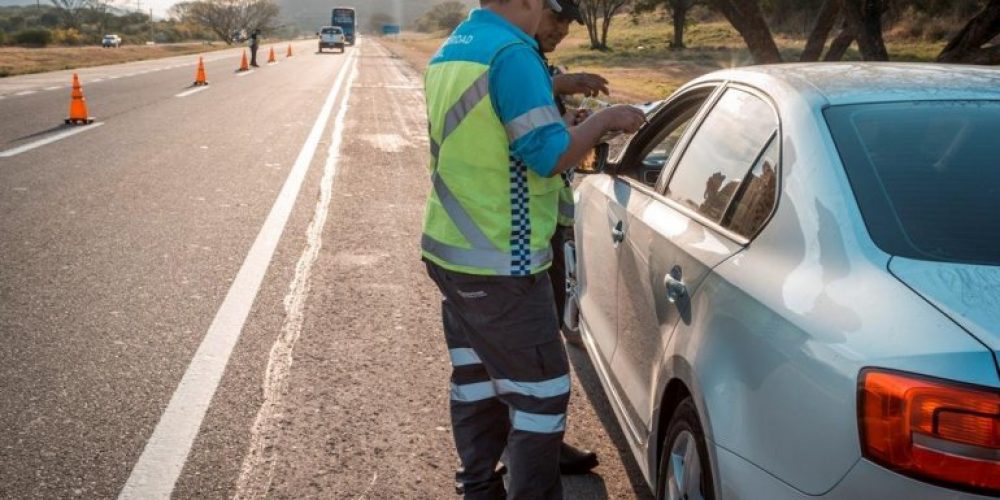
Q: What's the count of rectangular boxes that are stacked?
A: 0